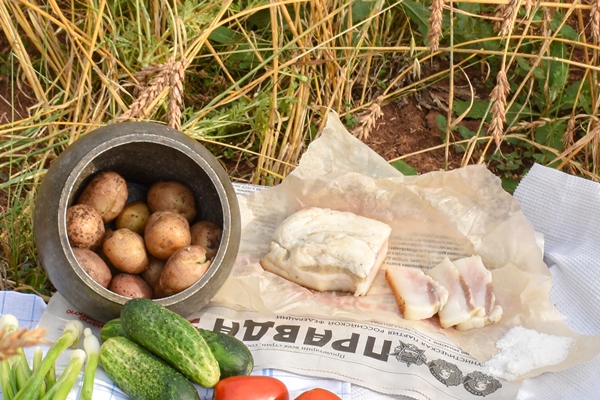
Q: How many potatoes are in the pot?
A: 11